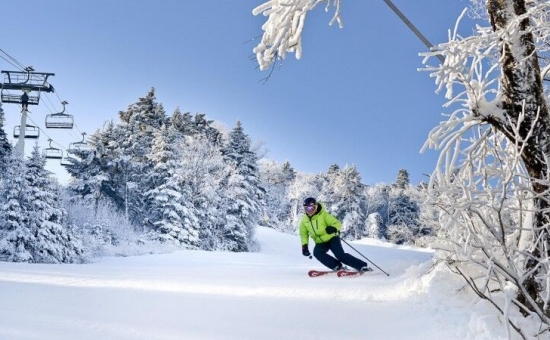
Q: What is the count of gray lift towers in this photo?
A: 1